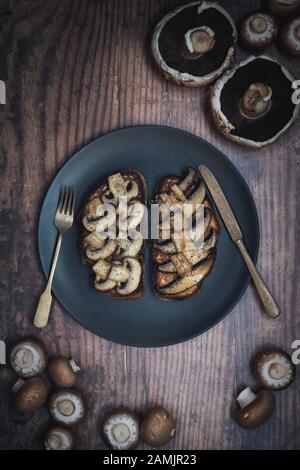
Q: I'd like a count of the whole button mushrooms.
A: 12